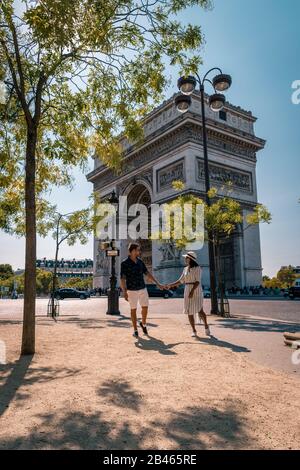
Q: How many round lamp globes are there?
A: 4